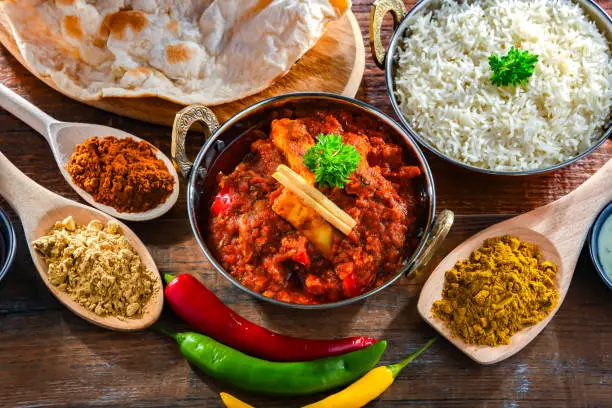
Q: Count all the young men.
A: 0